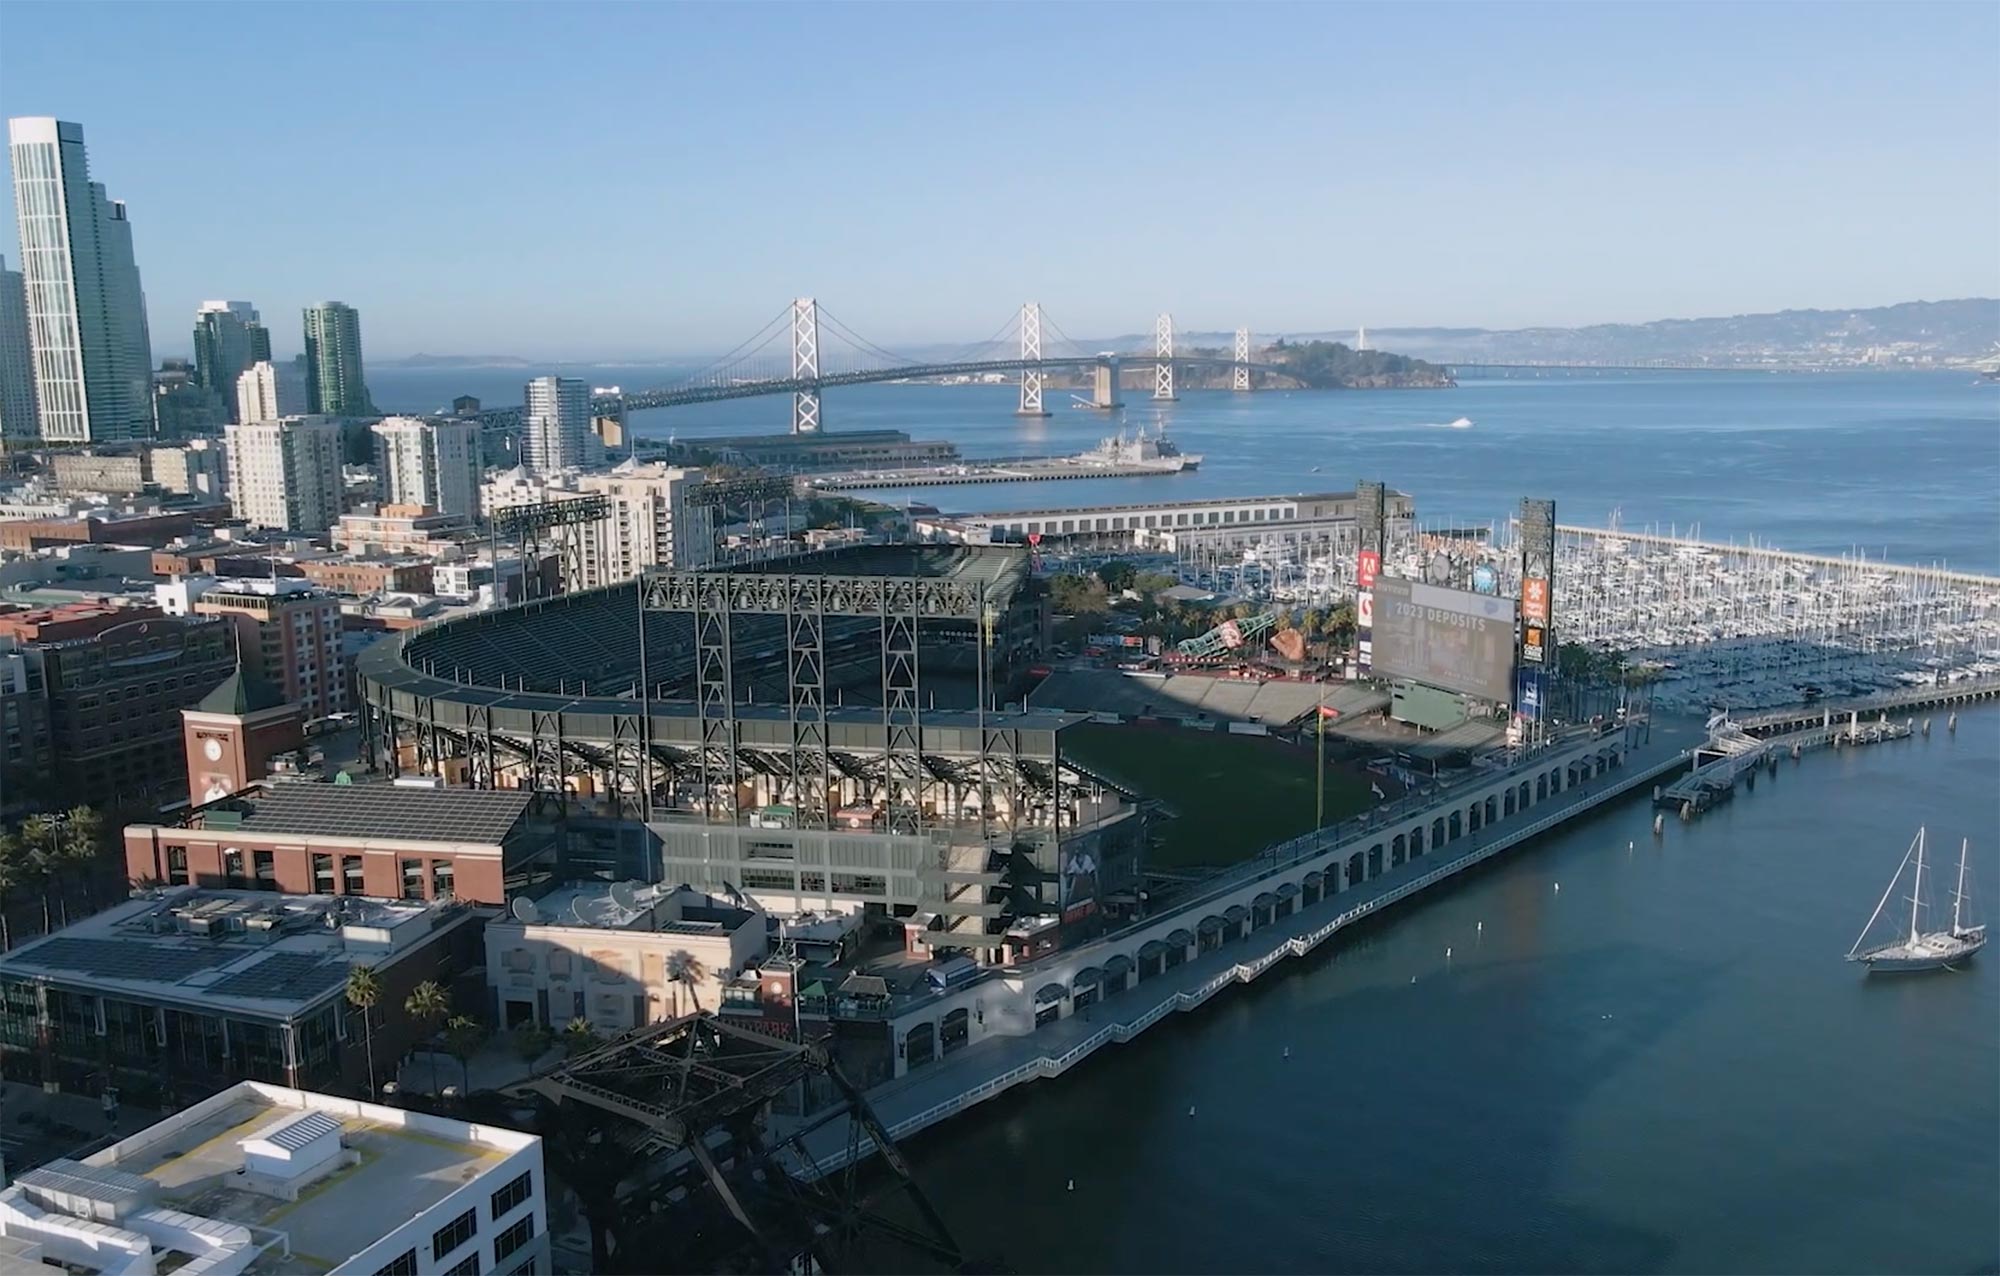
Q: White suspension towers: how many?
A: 4